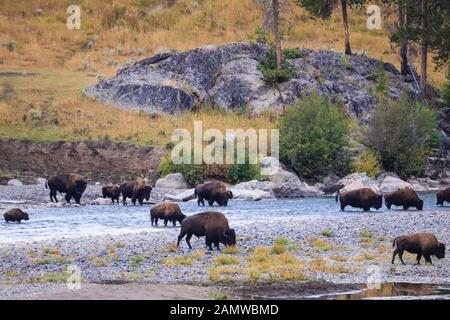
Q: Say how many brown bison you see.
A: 11